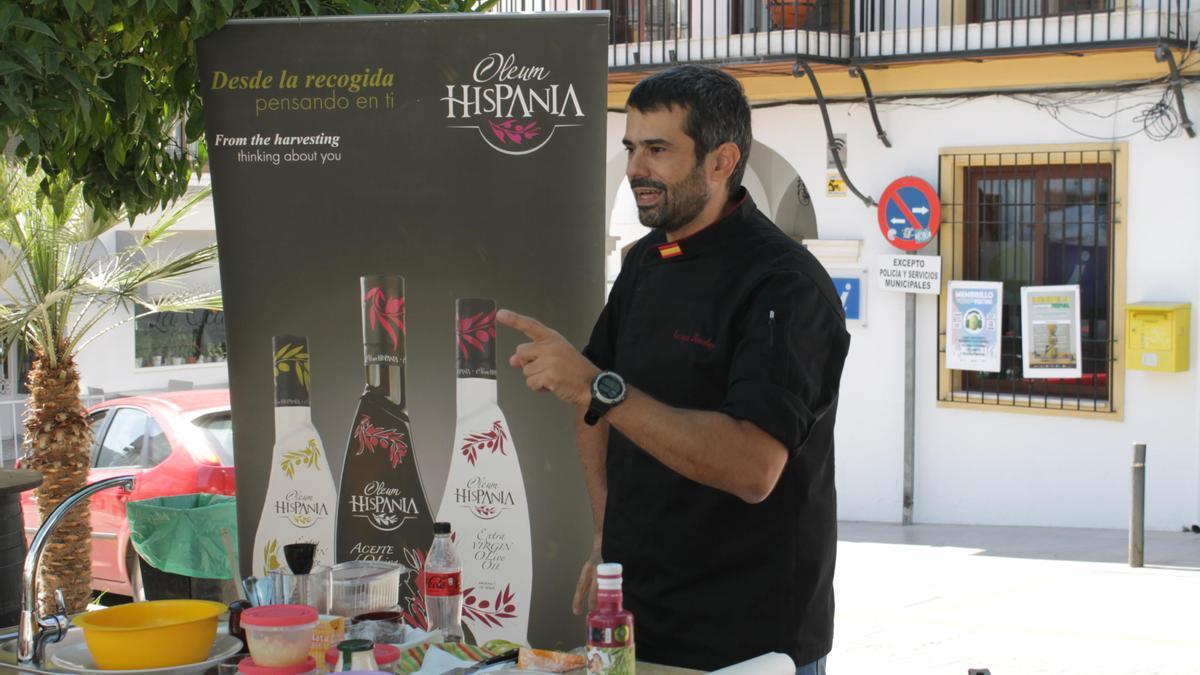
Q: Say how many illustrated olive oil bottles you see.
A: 3